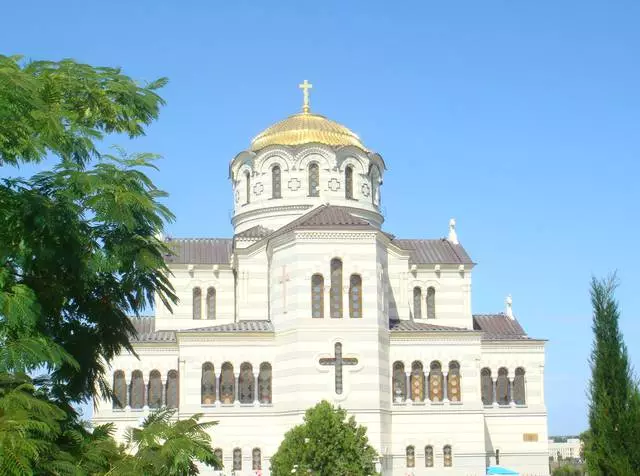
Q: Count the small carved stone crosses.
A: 4